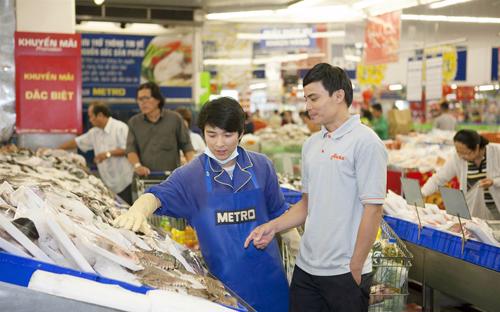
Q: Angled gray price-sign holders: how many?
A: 2